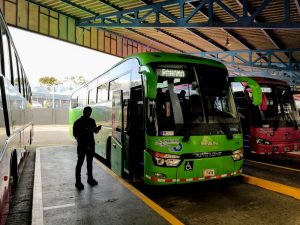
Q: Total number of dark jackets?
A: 1